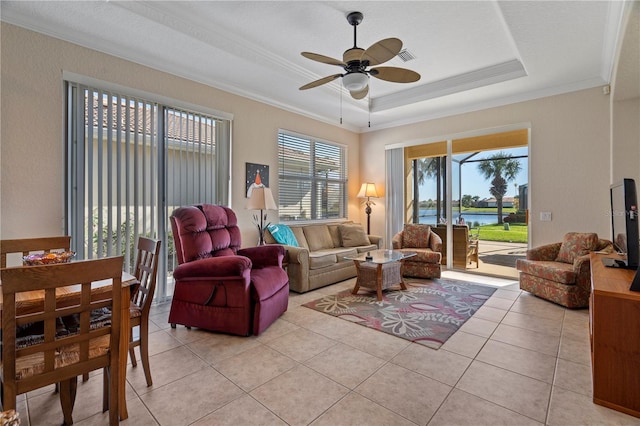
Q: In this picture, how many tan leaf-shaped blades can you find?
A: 5